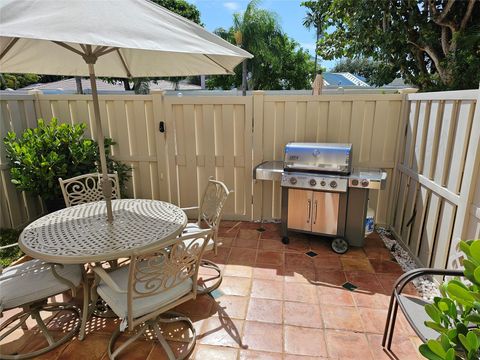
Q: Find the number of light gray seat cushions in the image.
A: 3